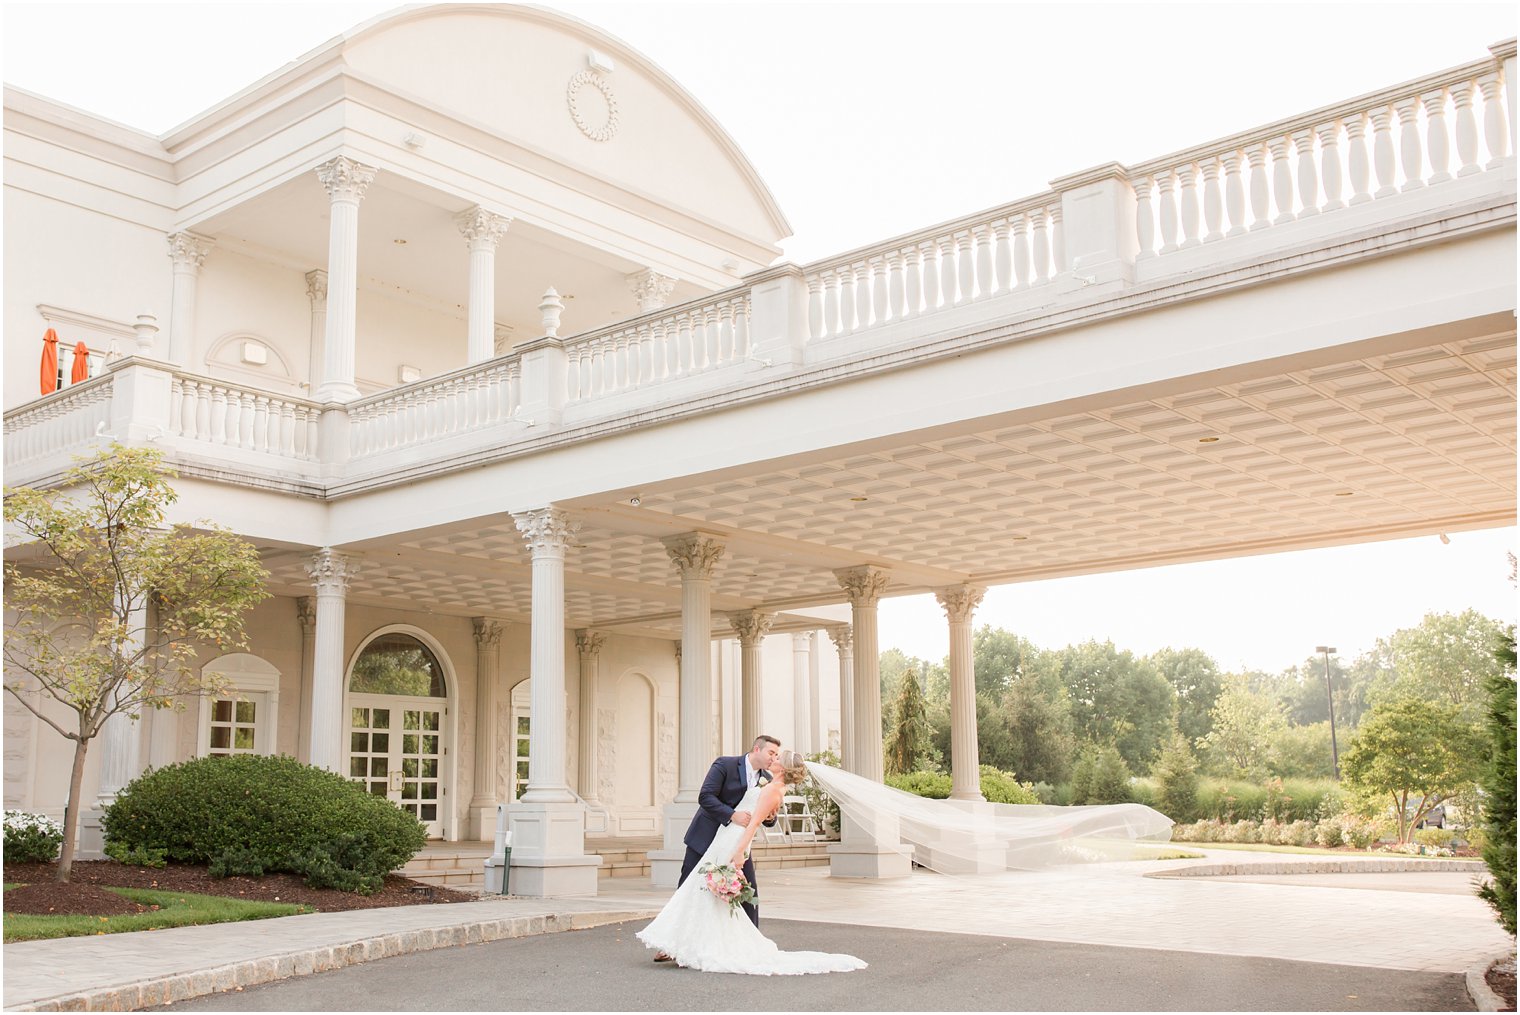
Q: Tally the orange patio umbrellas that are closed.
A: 2